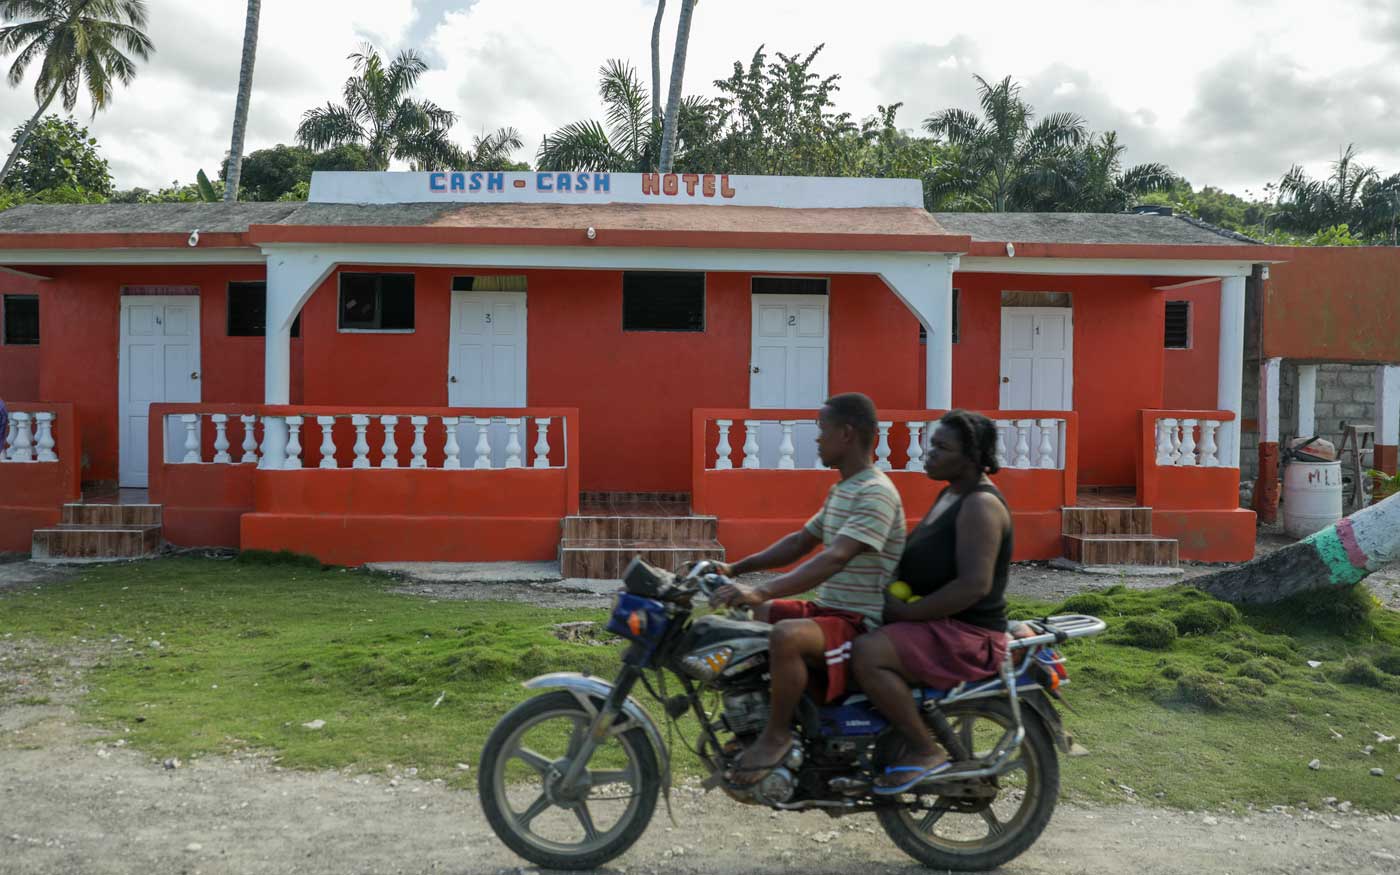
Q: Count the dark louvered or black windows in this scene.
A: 6